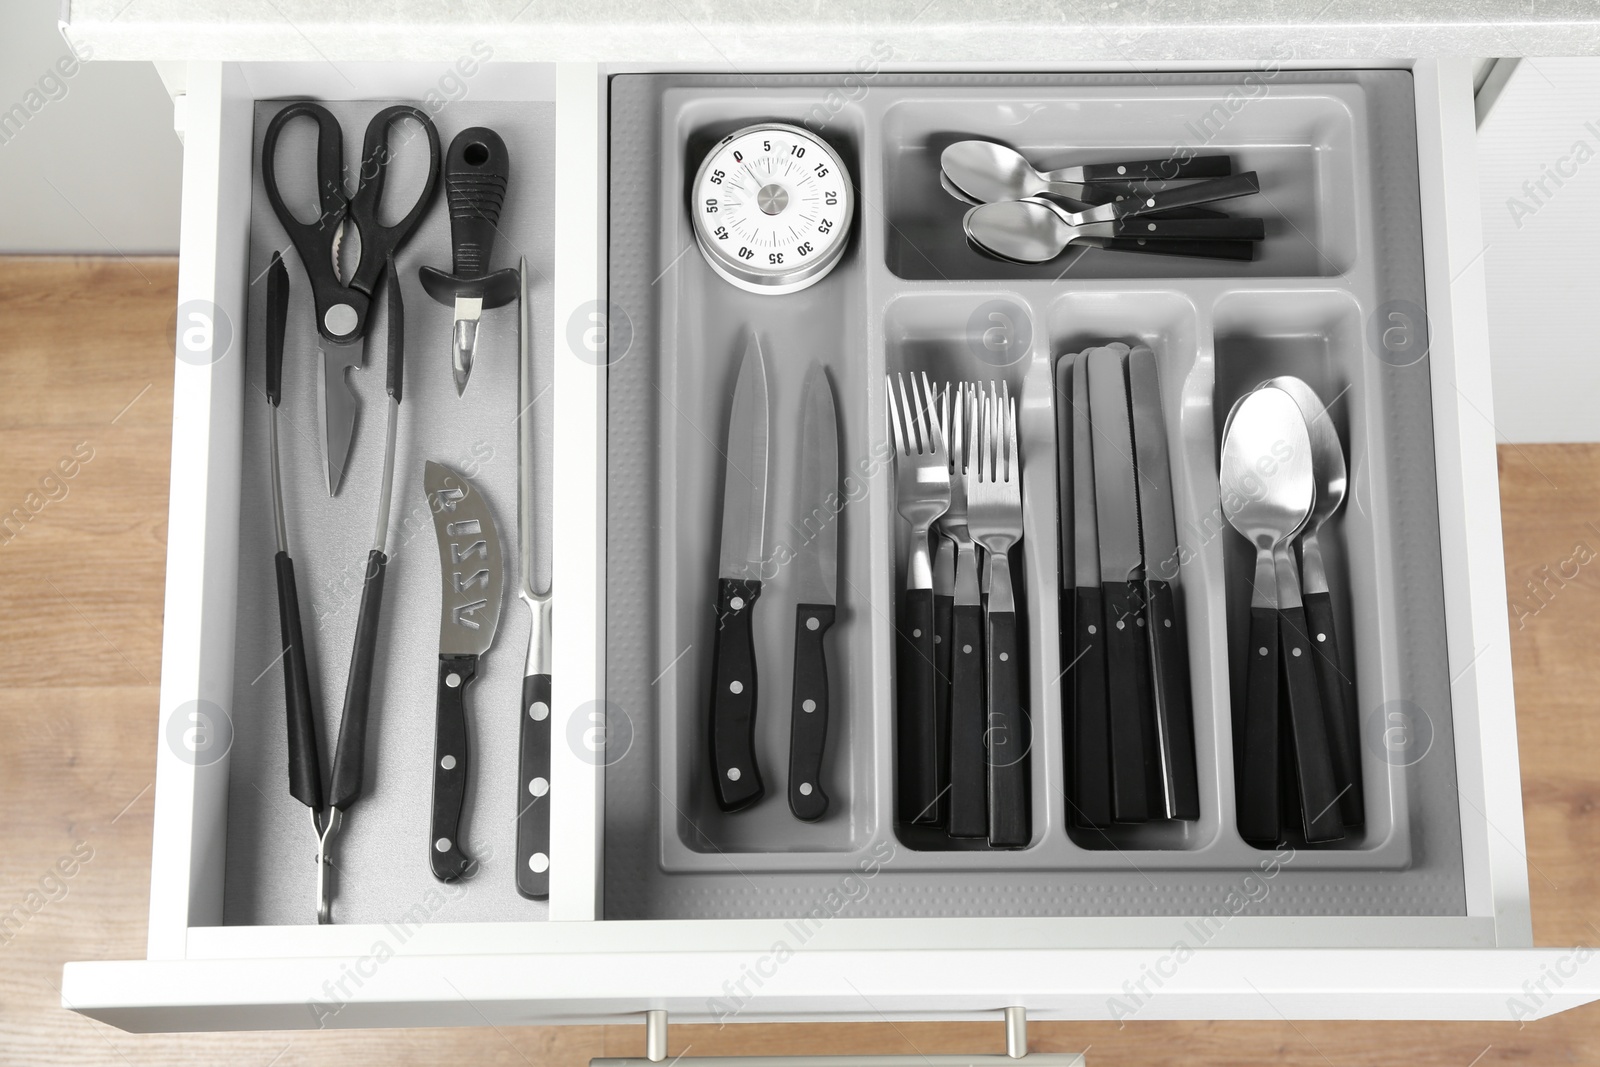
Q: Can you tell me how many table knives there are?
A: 5